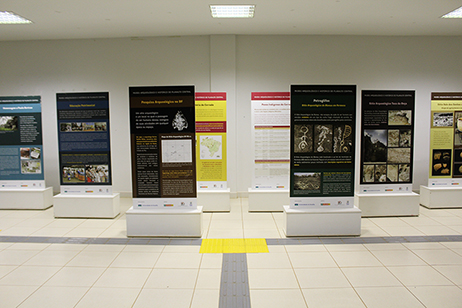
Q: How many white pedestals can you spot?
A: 8